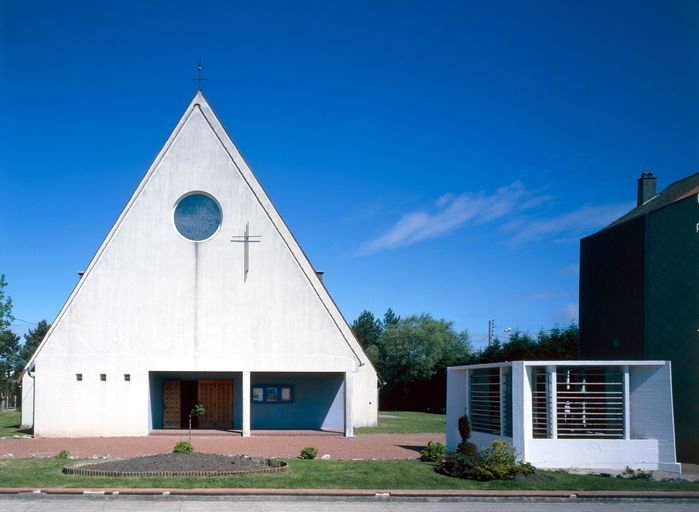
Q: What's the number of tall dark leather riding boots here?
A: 0